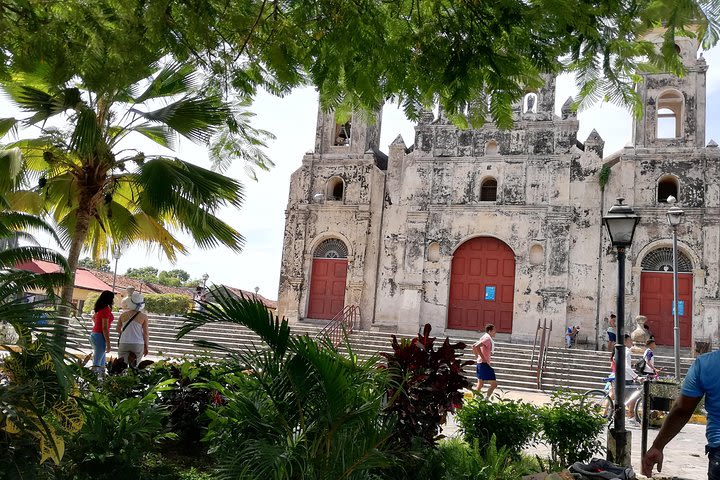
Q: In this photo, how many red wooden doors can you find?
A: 3